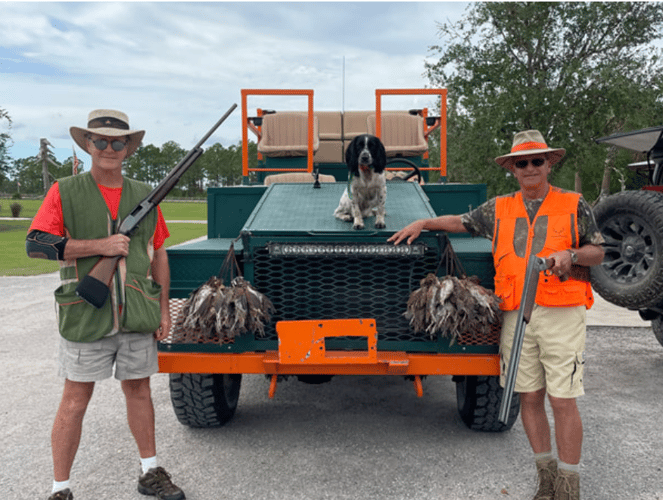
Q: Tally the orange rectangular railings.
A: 2